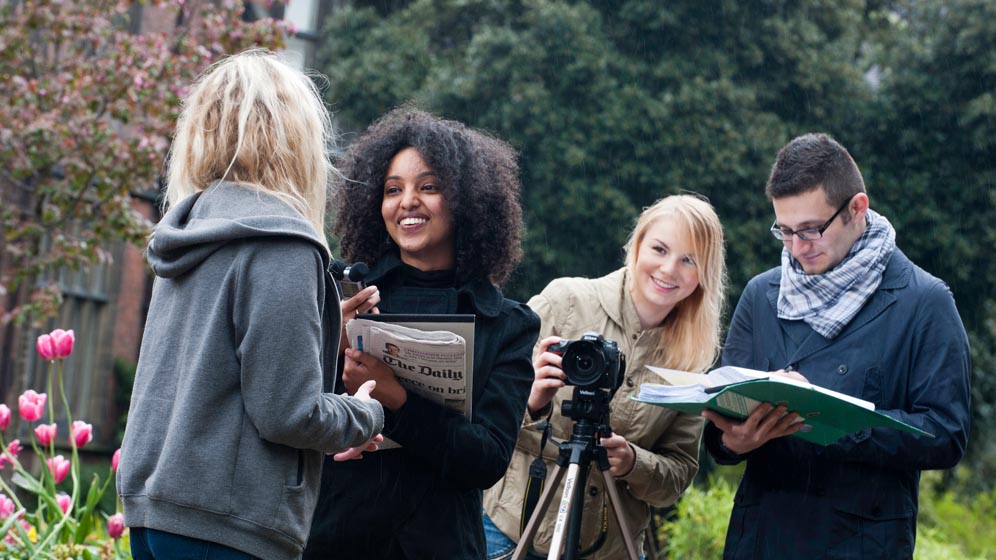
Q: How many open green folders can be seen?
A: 1